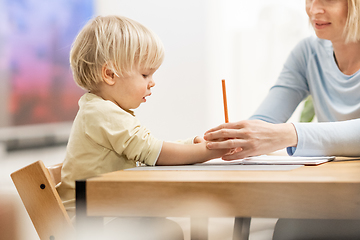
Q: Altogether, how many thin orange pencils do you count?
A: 1